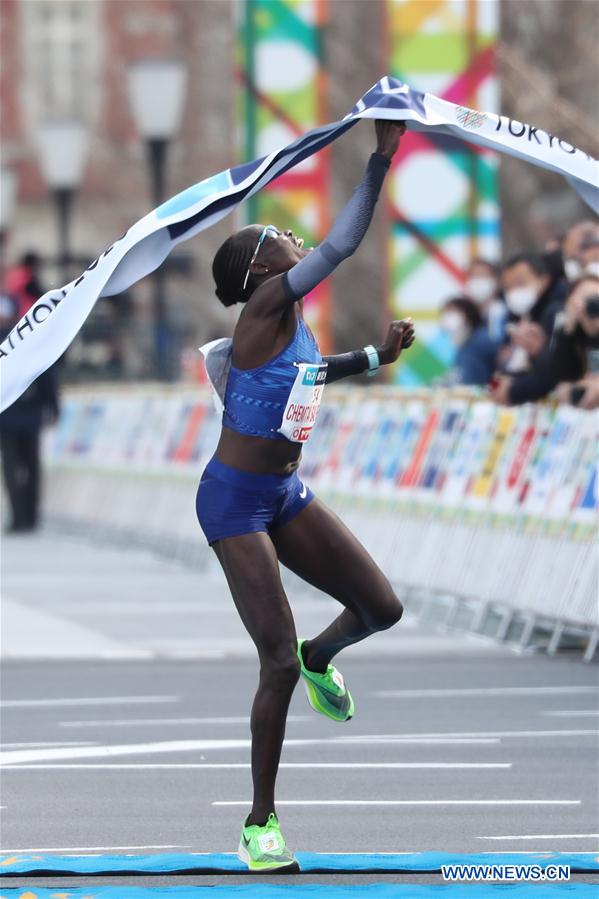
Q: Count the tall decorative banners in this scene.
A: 2